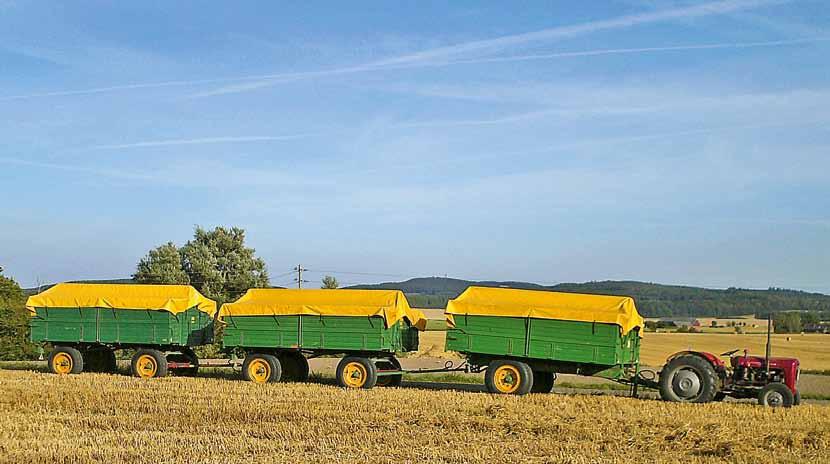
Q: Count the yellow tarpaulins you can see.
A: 3